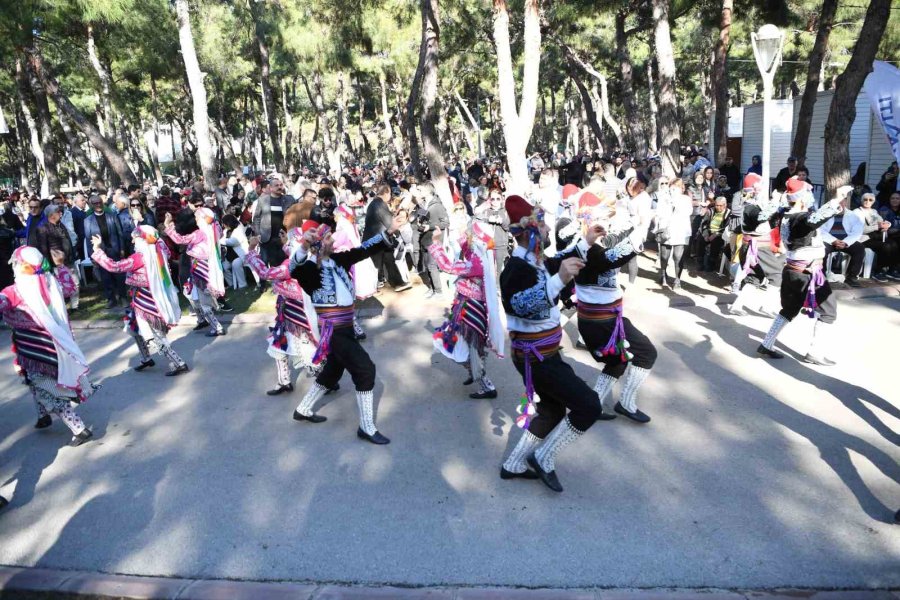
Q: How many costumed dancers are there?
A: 12